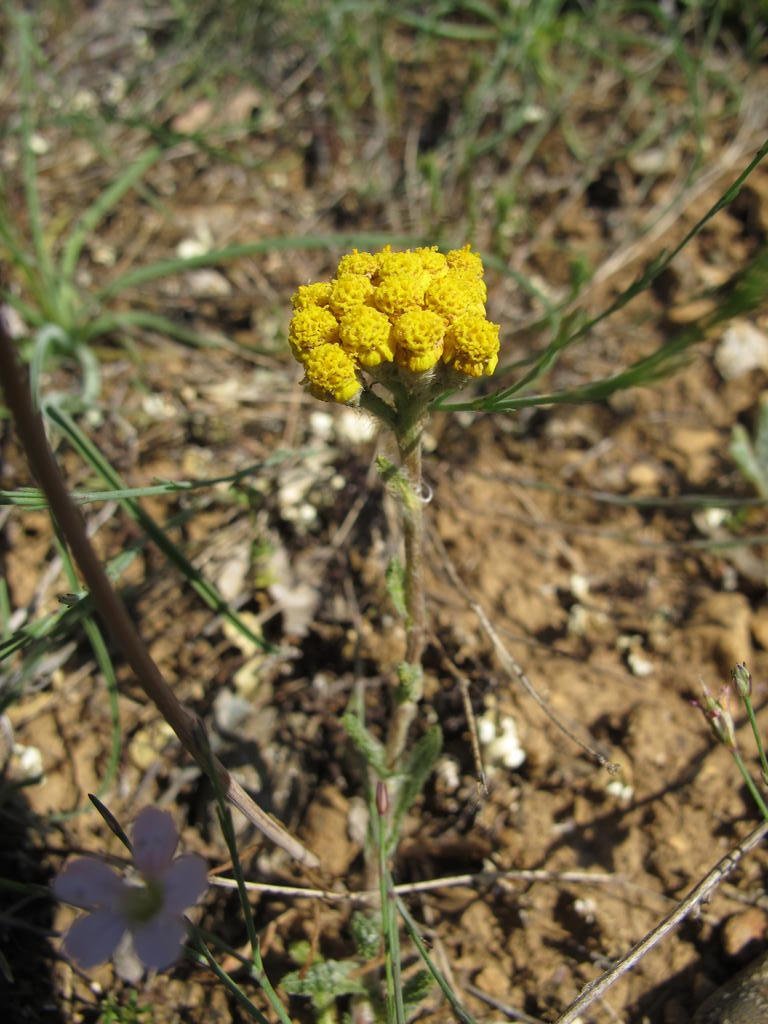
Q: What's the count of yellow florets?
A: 13